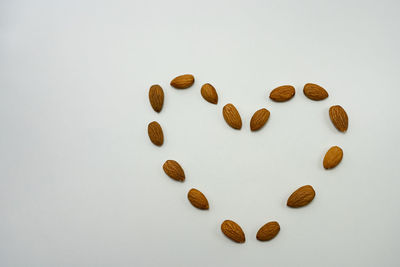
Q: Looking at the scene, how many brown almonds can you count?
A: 15